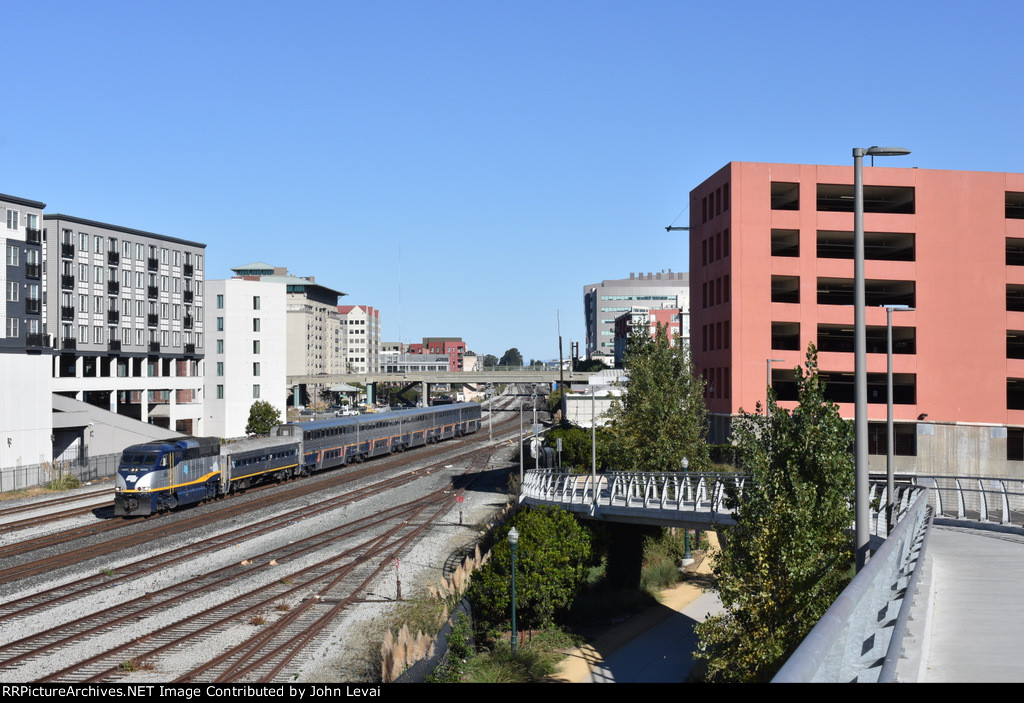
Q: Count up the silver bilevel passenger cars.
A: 5